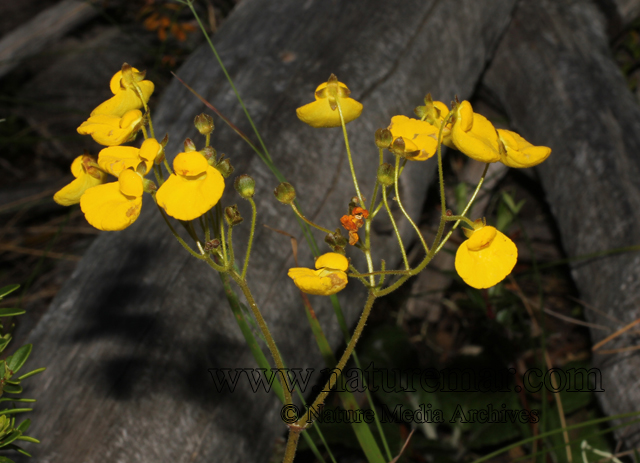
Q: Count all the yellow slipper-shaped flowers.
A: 13